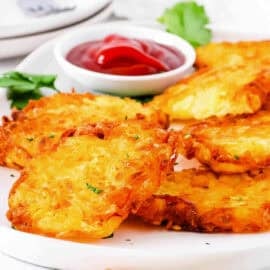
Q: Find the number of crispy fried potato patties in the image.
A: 6